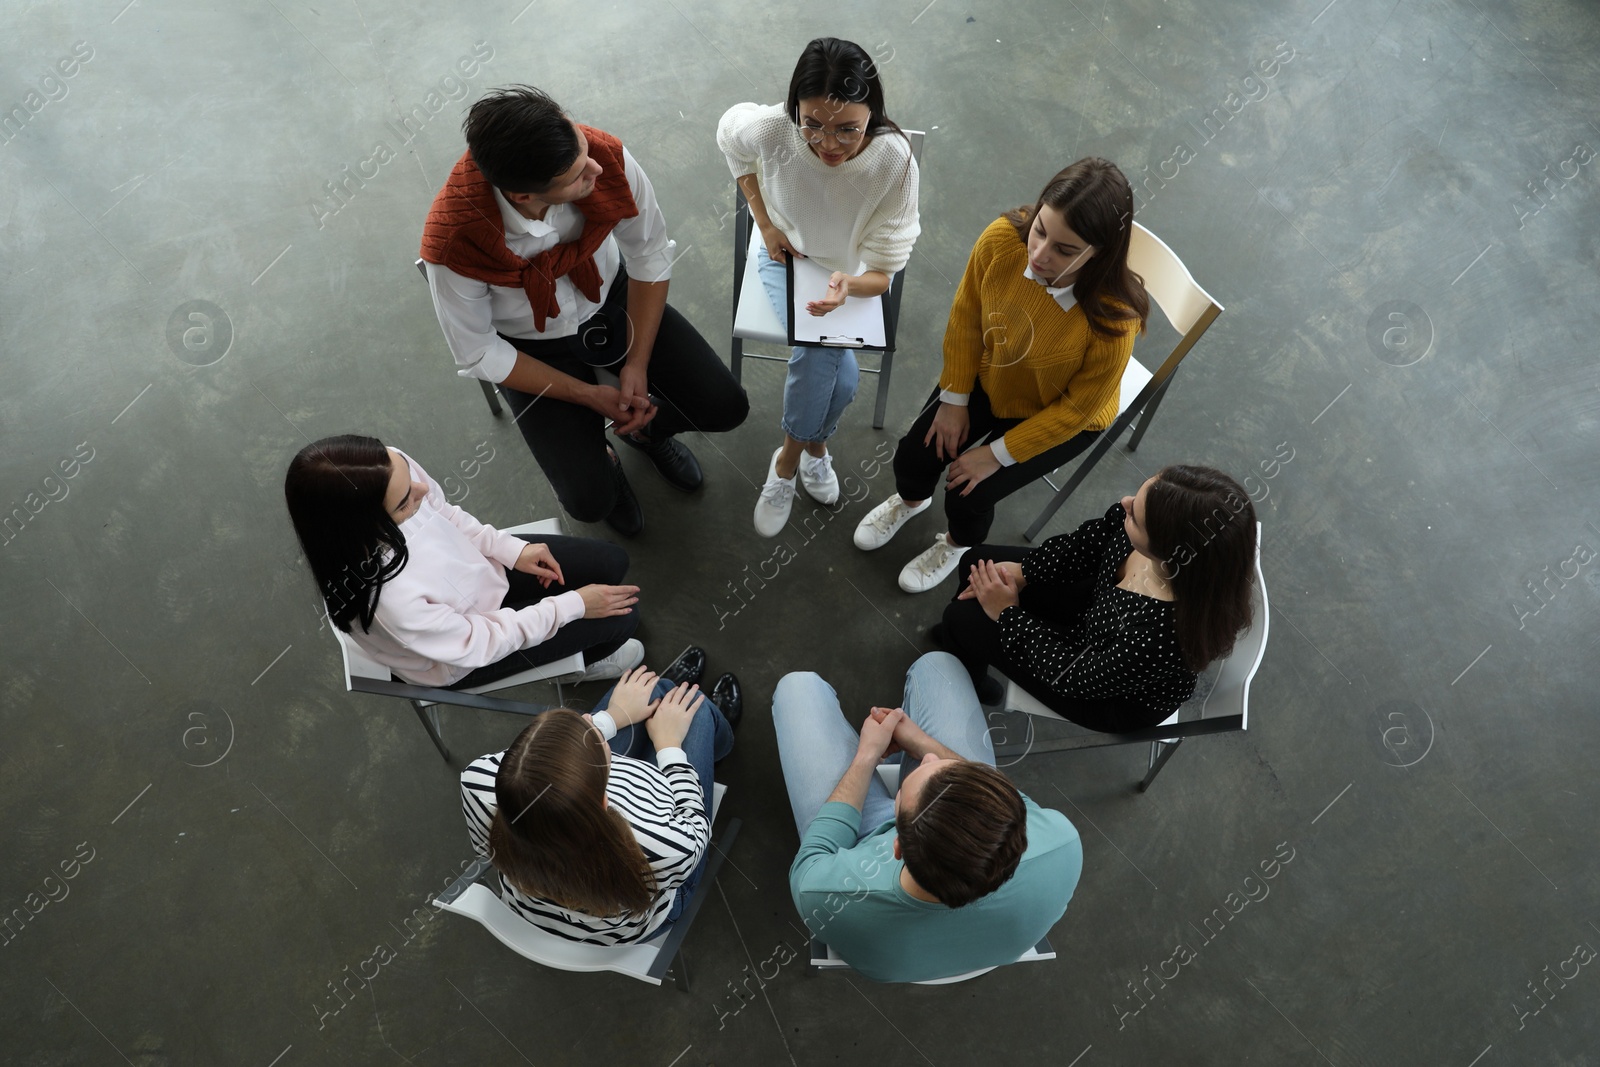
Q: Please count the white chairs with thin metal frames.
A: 7